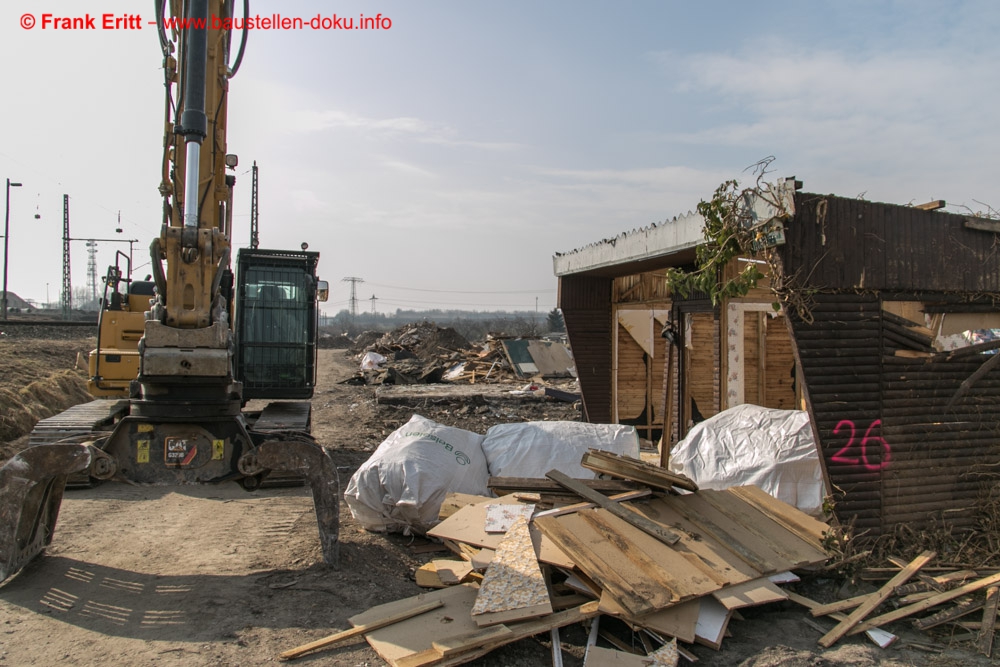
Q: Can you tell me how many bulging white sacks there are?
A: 3